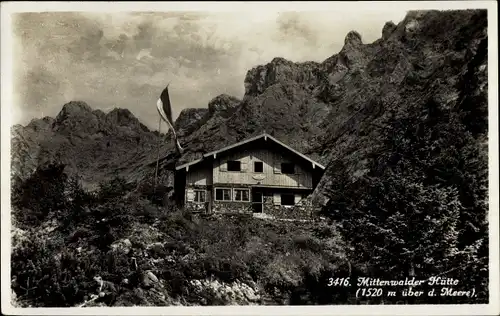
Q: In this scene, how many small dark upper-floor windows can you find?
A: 3